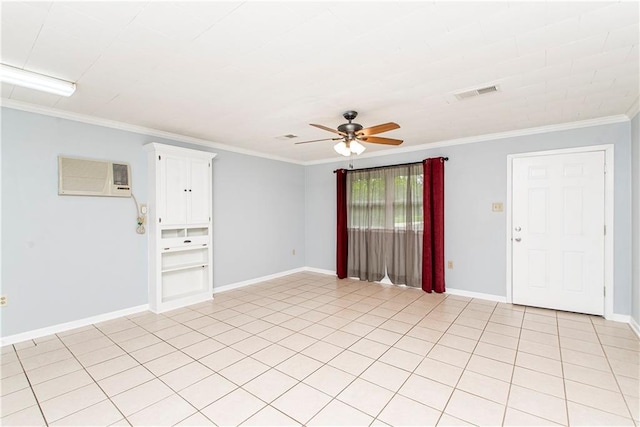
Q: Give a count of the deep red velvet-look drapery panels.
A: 2